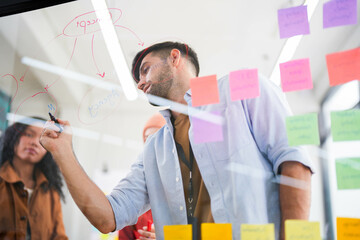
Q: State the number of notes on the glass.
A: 15